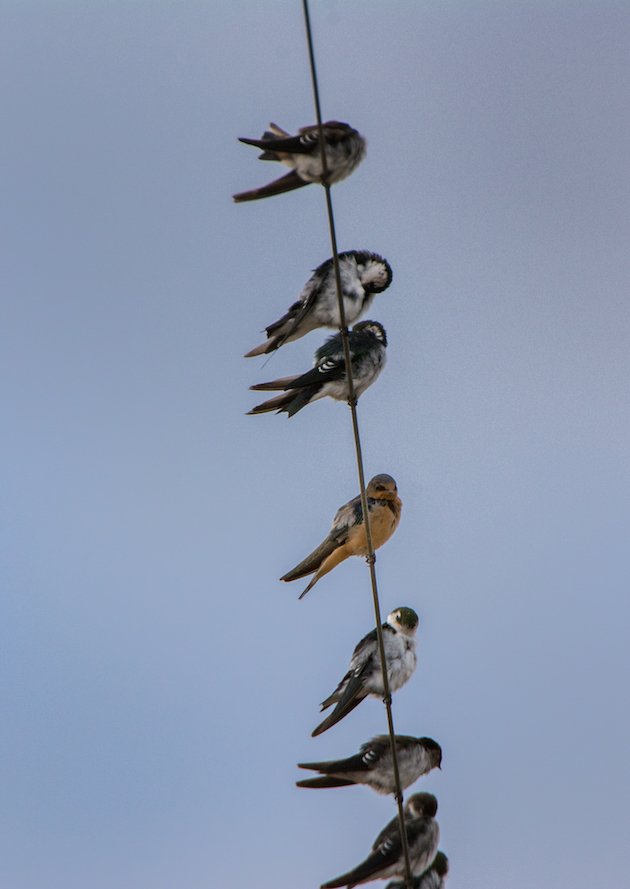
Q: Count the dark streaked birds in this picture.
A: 7